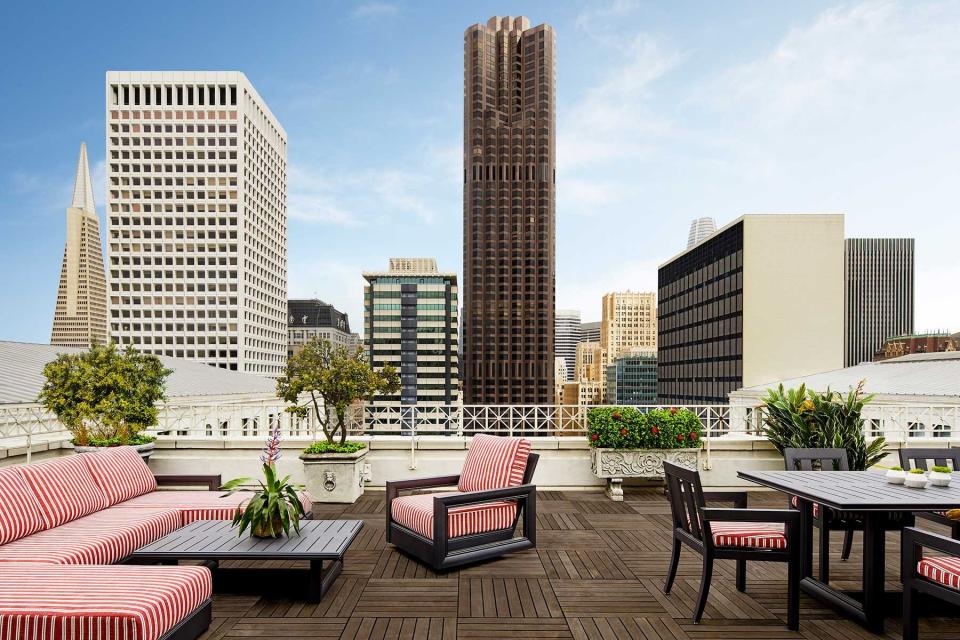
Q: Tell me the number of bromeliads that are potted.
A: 1